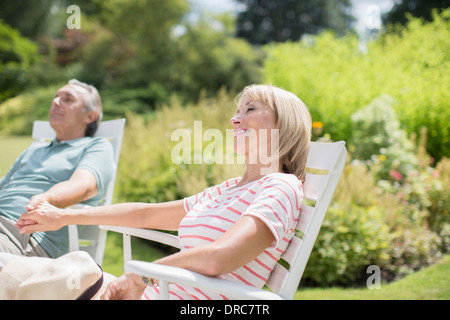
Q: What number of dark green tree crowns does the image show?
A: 2